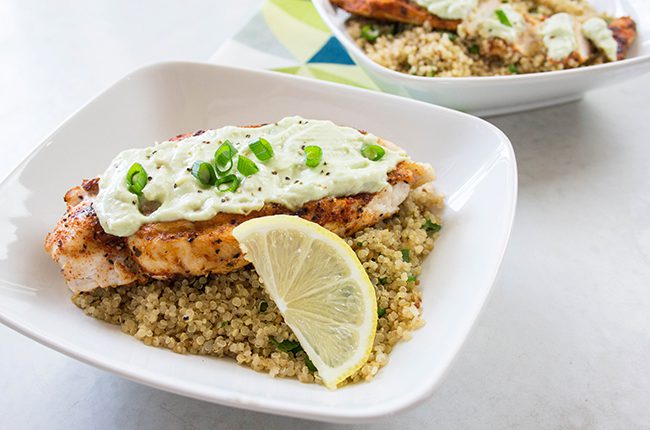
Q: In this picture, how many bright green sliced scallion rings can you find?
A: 8